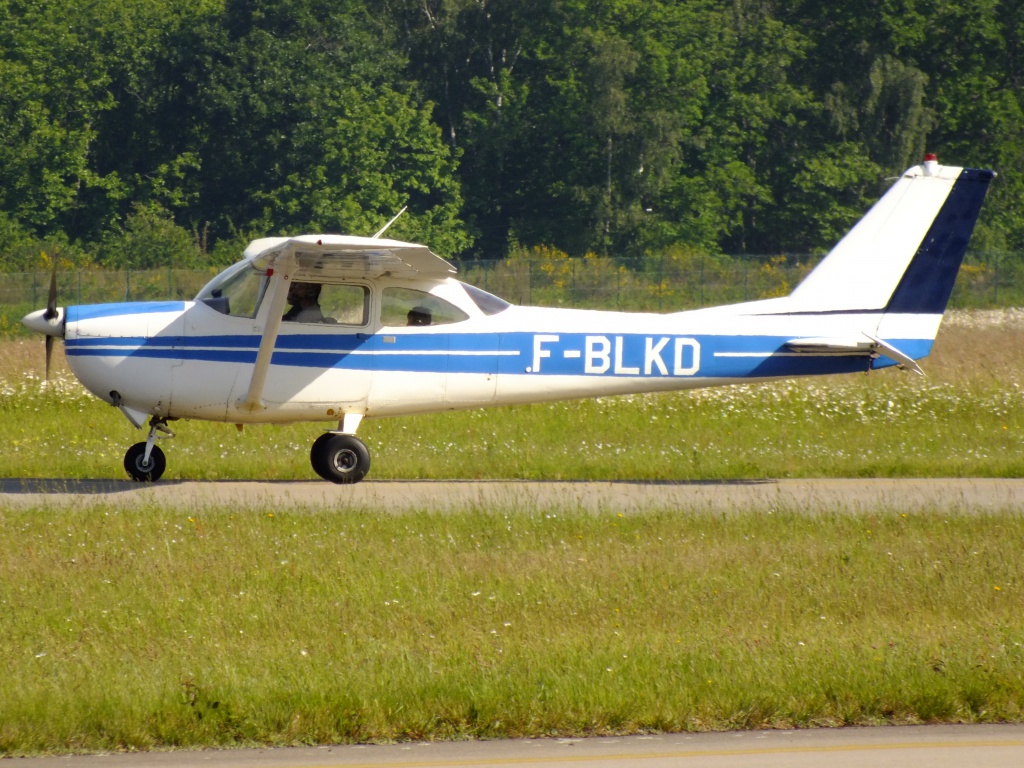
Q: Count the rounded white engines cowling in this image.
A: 1